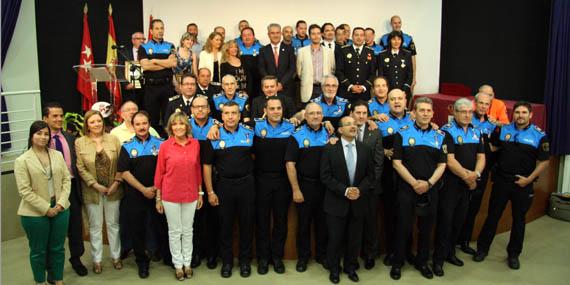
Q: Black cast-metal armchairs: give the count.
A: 0